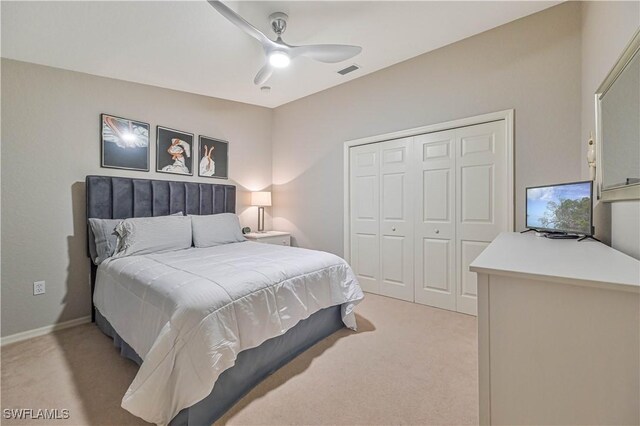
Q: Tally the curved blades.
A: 3